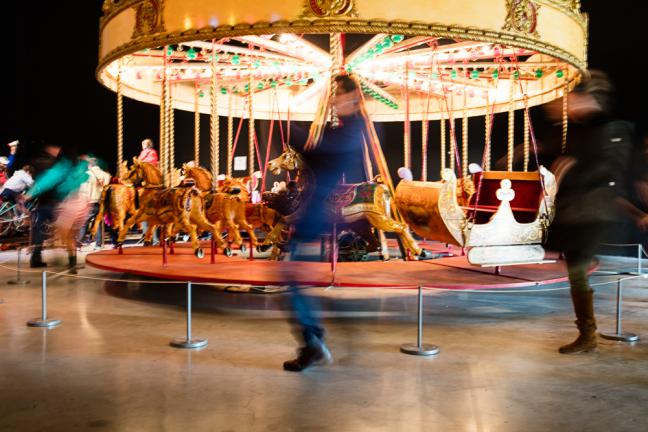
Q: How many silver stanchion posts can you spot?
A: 6